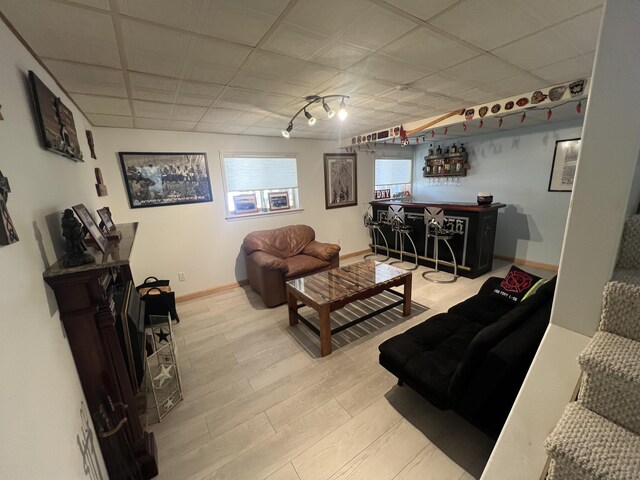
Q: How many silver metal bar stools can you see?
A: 3